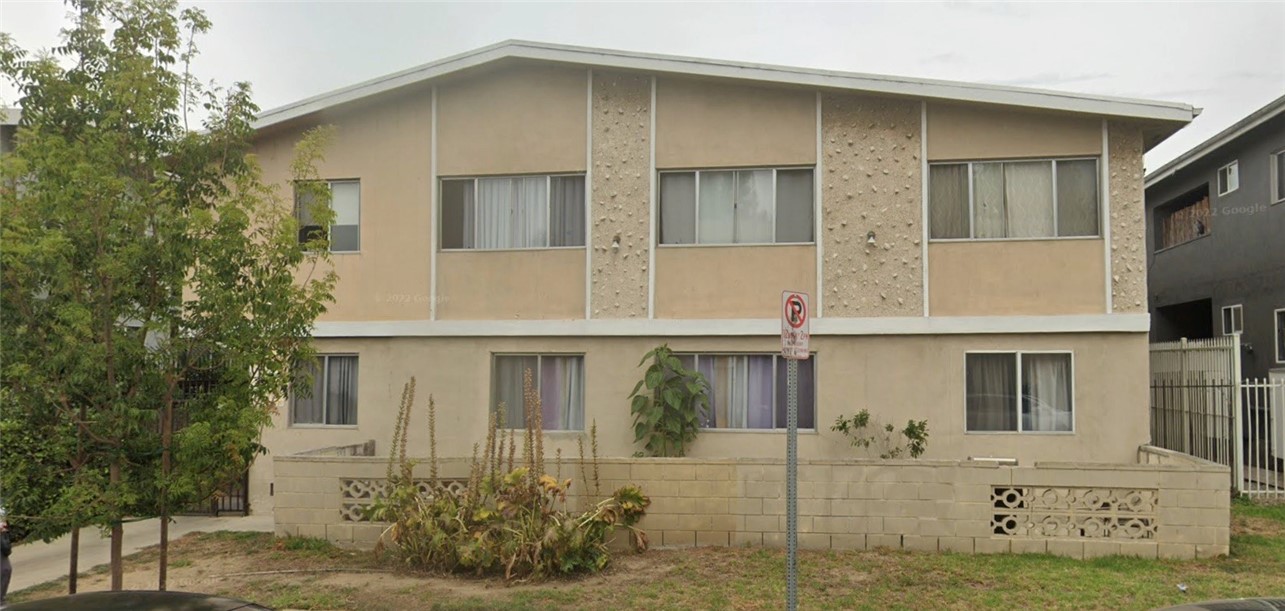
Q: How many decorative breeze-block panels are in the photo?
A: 2